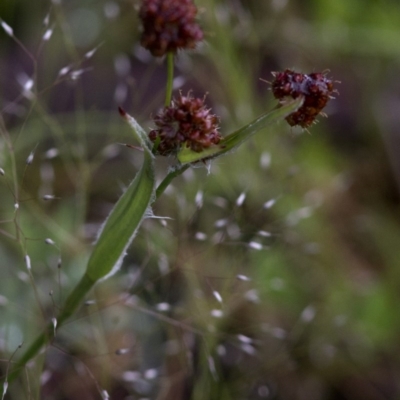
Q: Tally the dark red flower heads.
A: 3